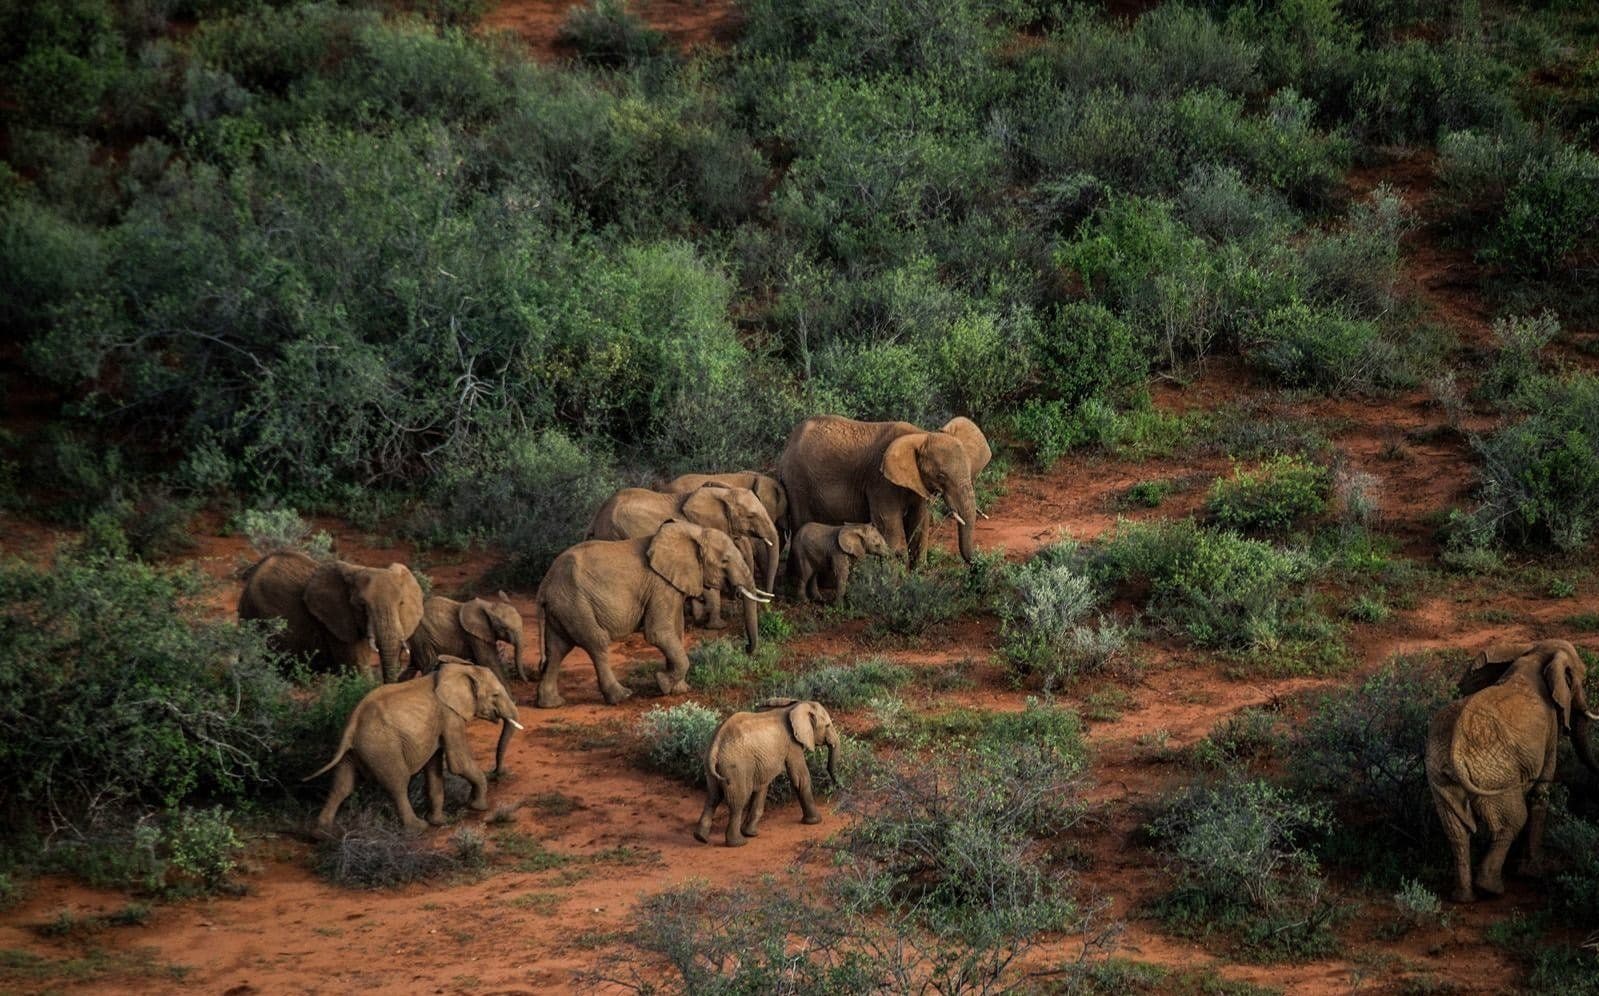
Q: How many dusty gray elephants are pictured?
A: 10